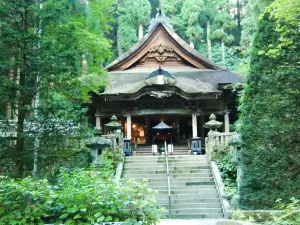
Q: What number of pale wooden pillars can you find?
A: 4